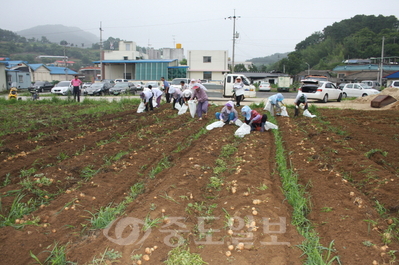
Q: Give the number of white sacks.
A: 12